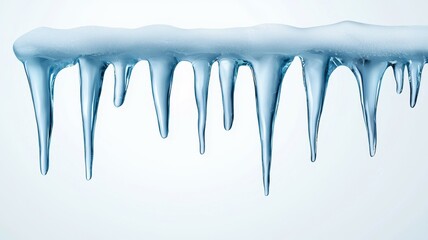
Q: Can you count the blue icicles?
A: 11